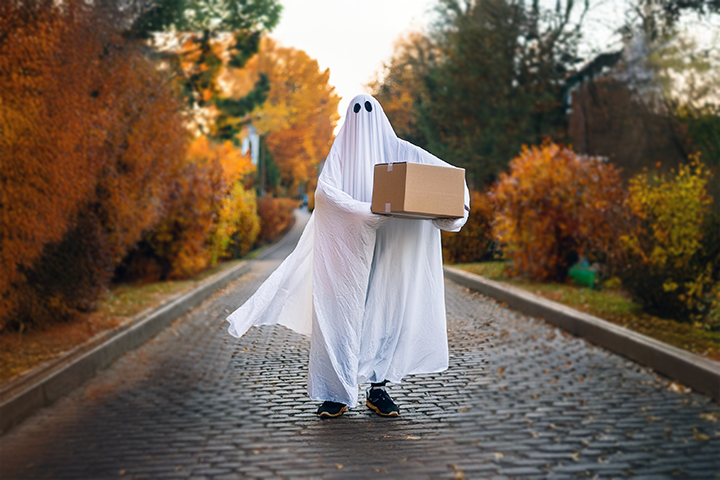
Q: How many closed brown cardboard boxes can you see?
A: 1